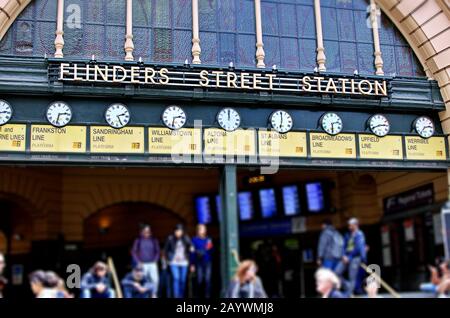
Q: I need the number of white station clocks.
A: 9